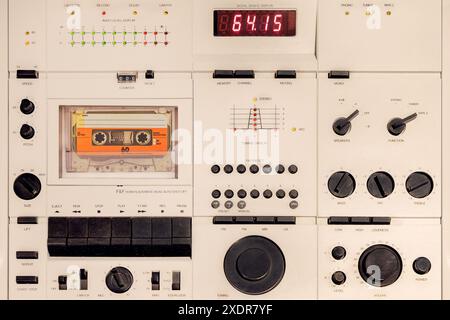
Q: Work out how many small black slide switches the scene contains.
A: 4